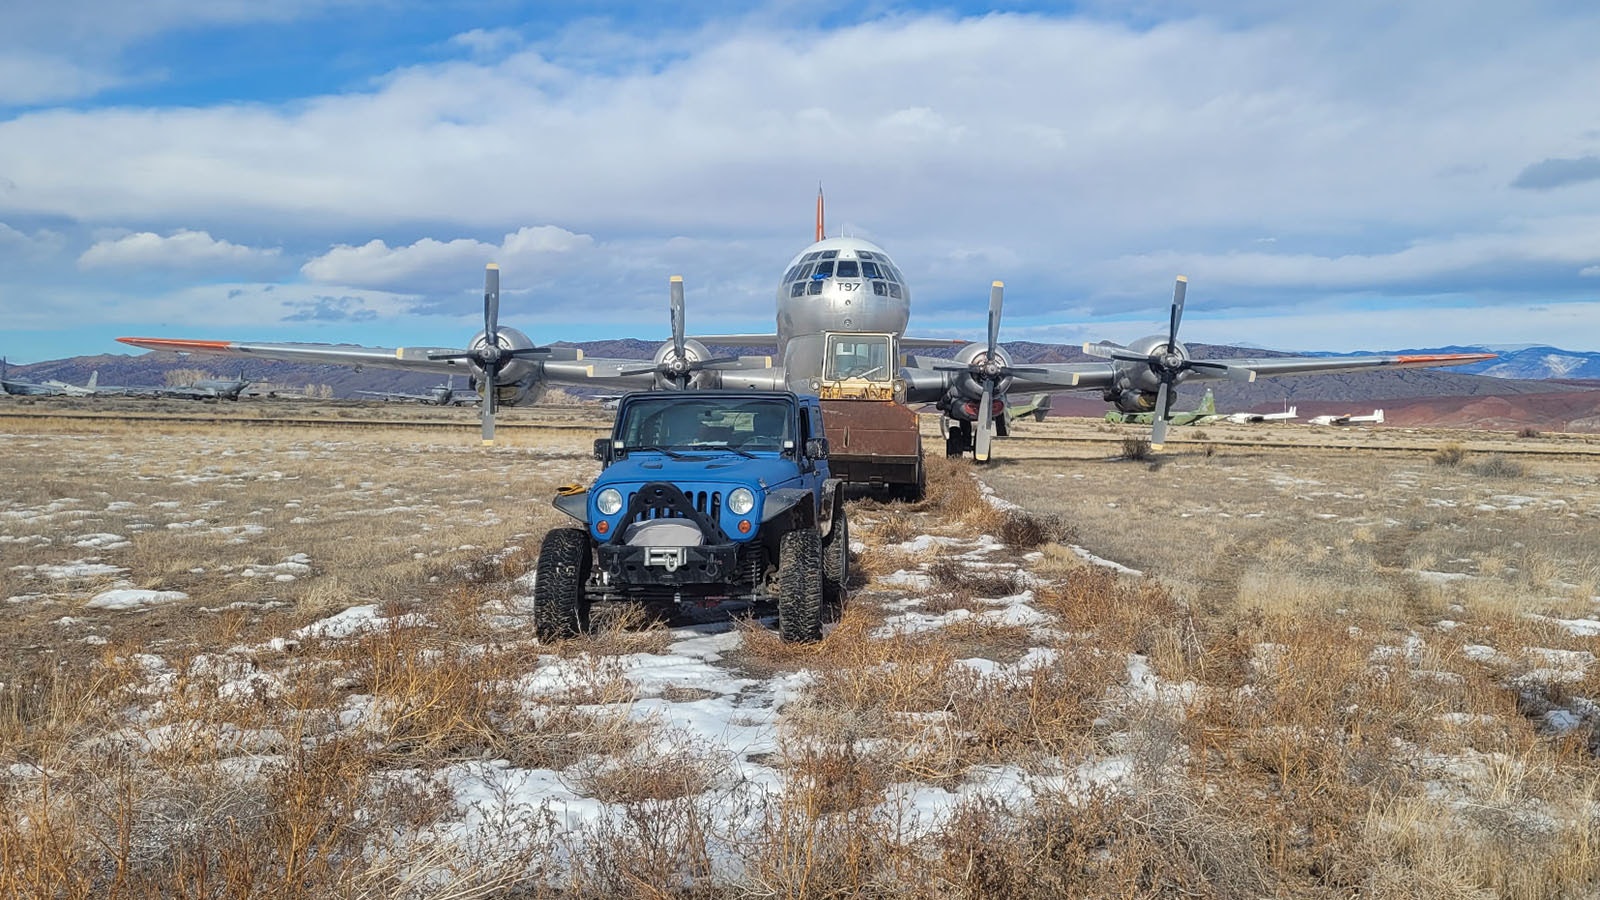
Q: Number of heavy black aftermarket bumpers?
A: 1